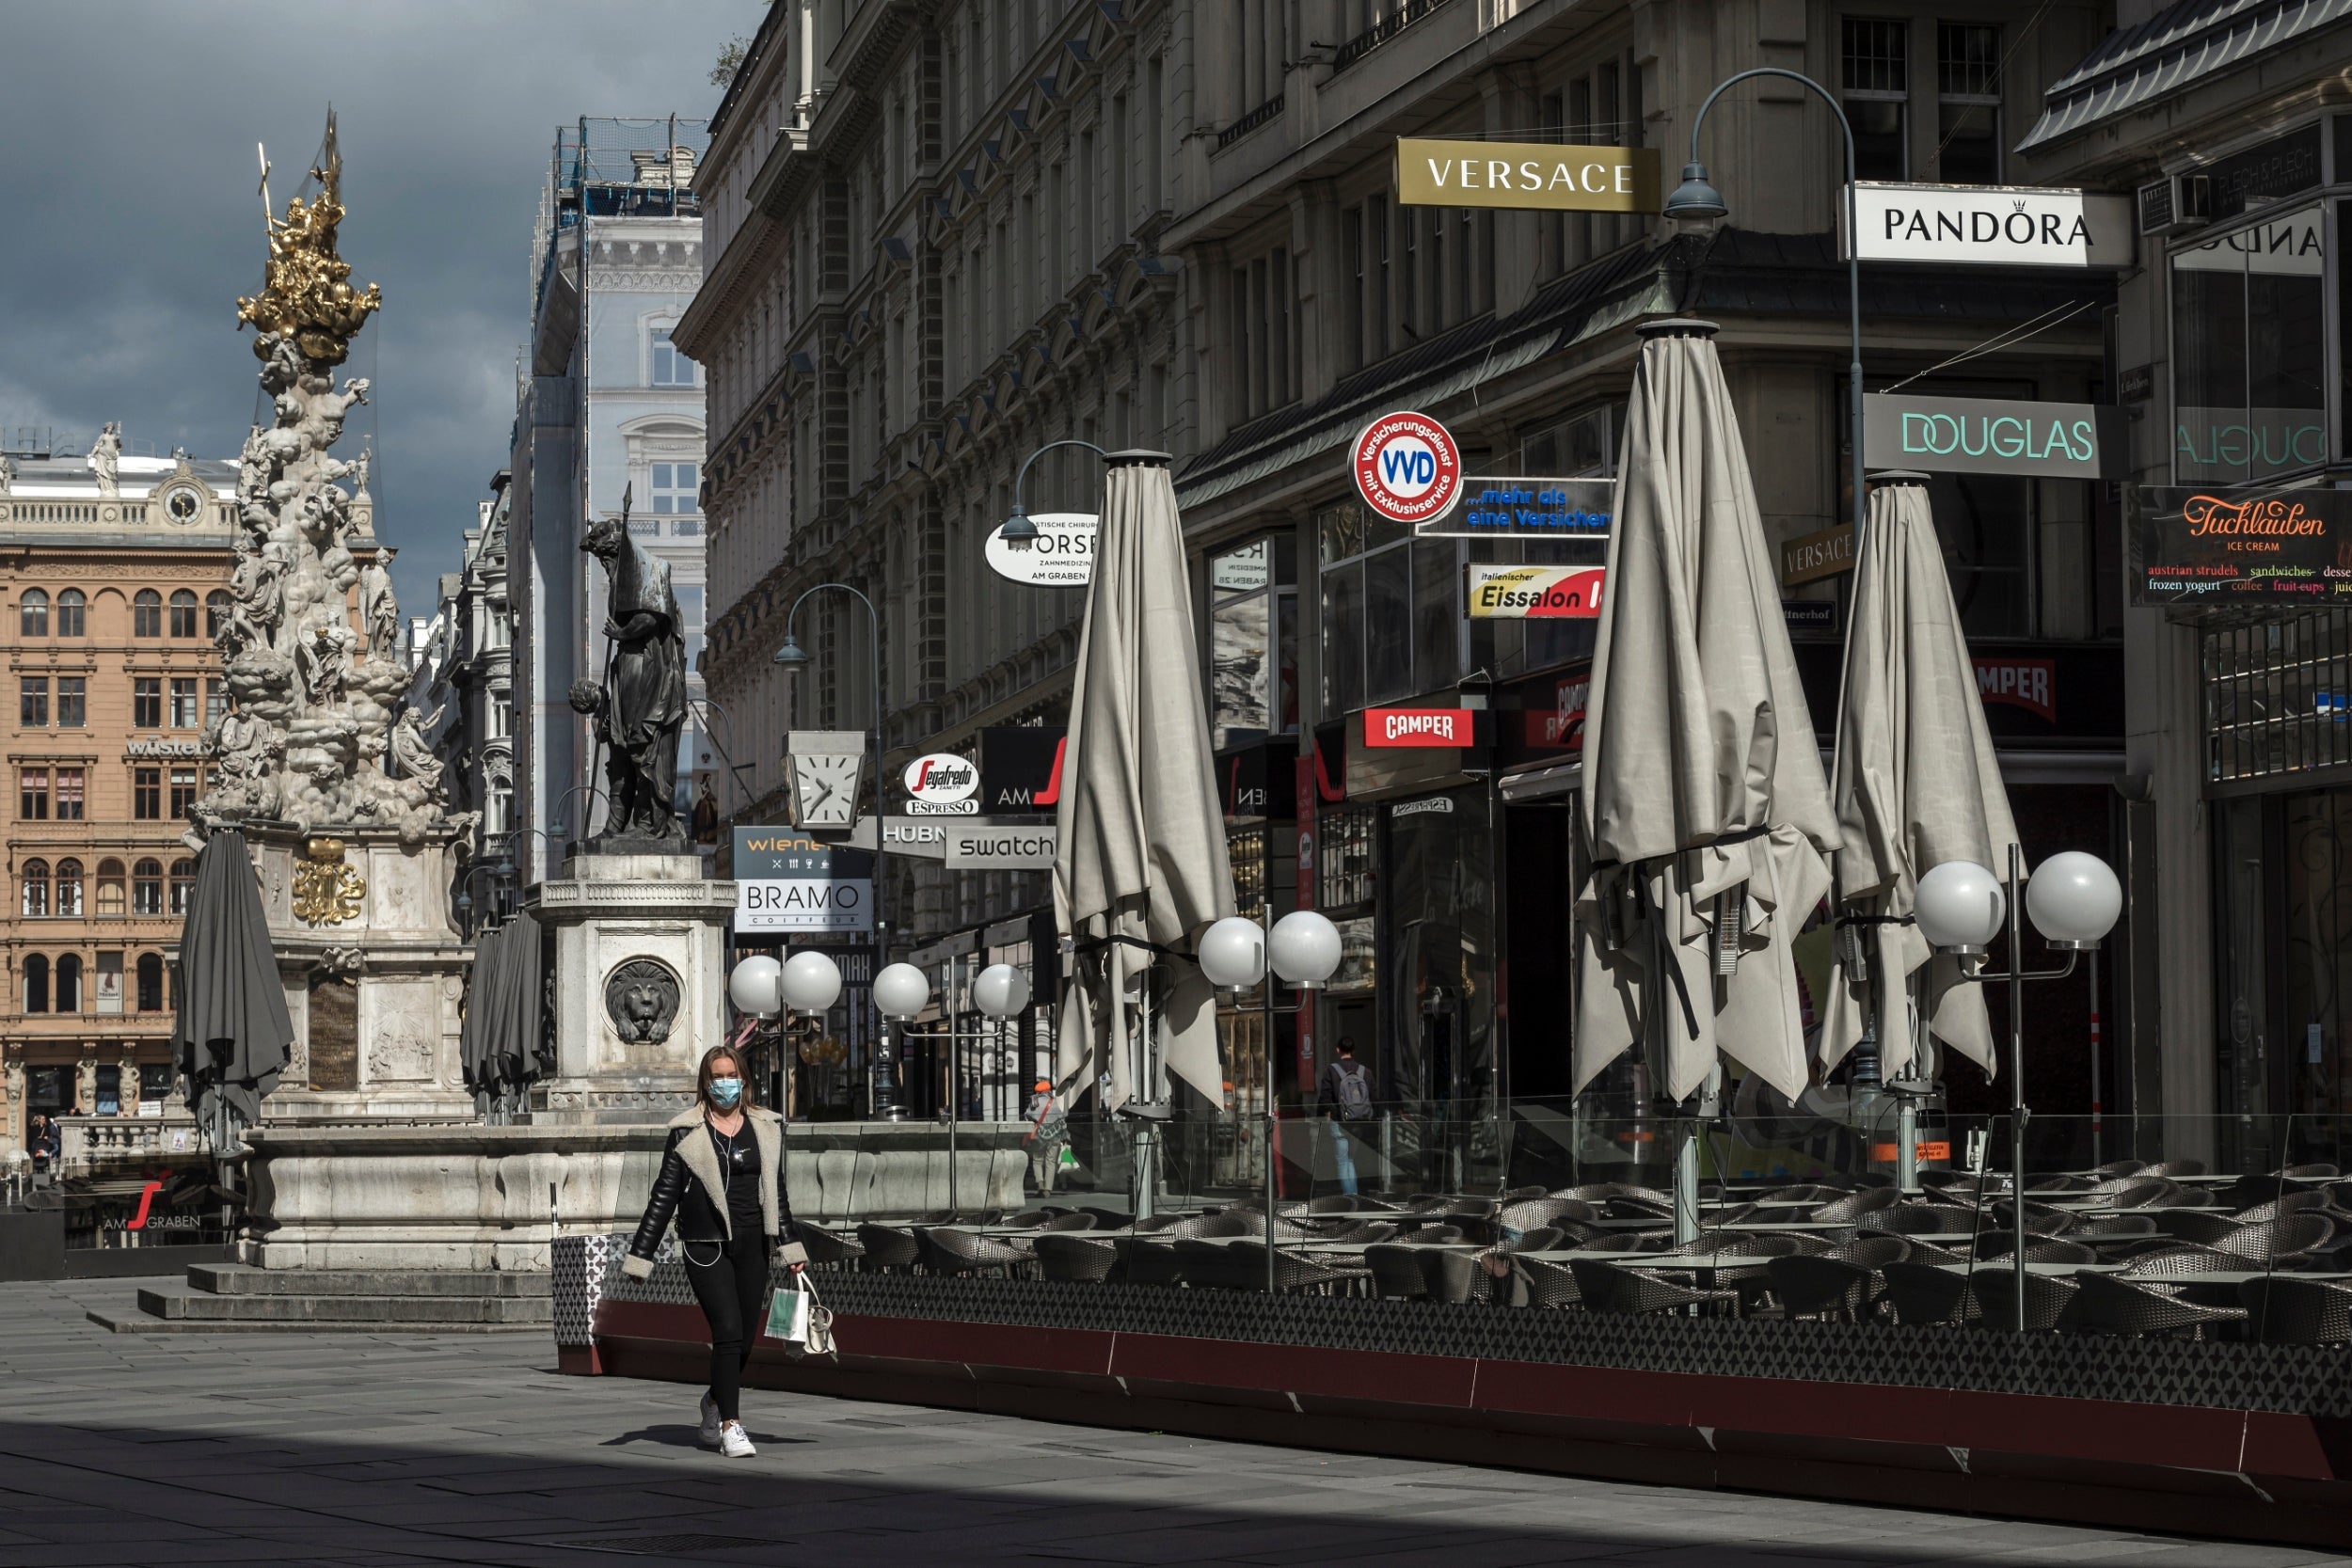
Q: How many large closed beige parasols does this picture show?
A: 3